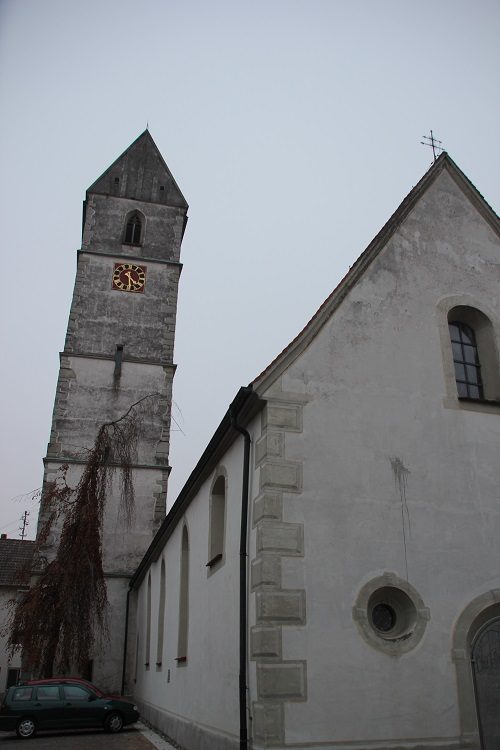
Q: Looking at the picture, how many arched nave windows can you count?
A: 4